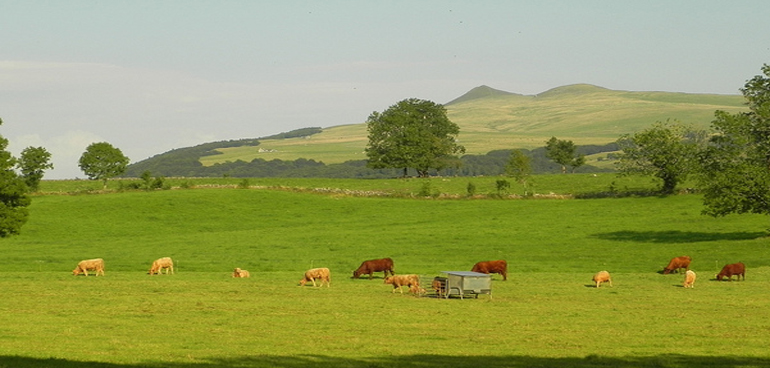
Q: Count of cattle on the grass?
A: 12